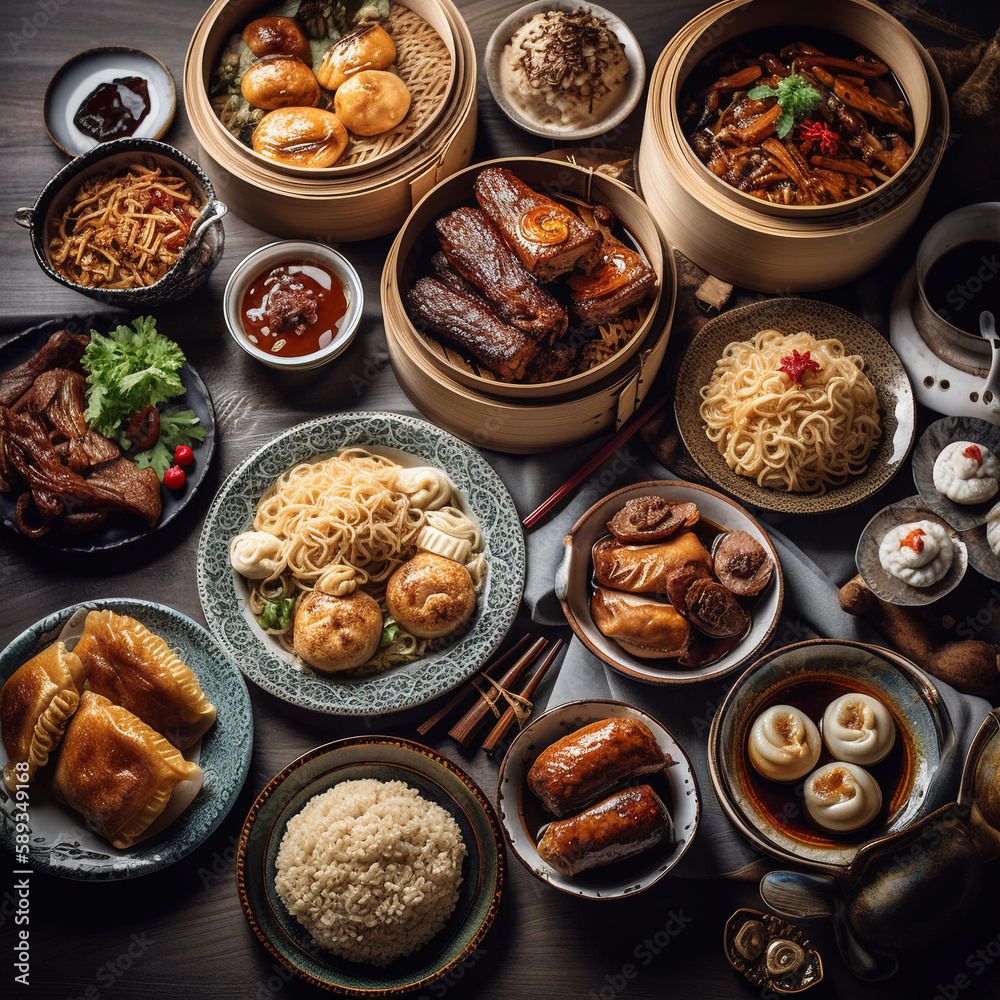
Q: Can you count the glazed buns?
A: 5